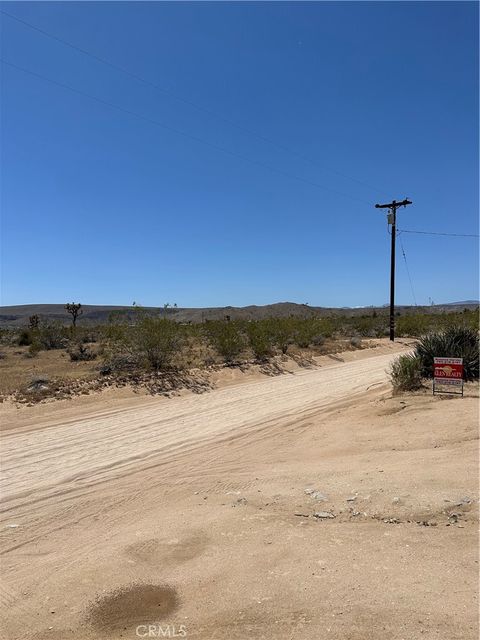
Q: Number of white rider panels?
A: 2